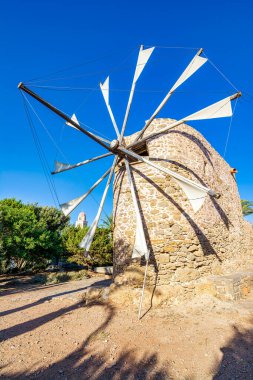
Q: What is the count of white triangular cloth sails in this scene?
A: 10